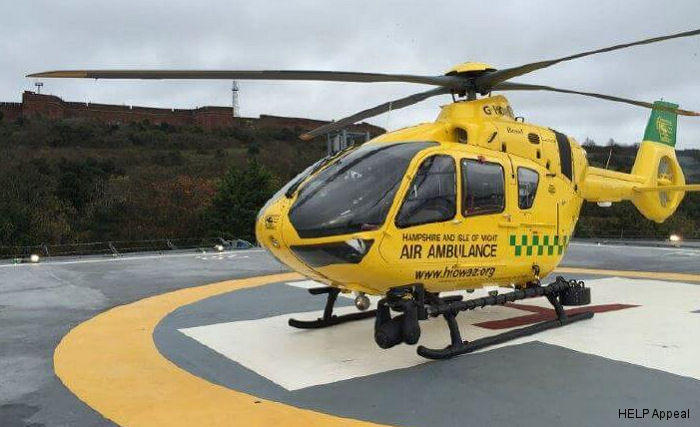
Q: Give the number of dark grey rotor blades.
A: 4